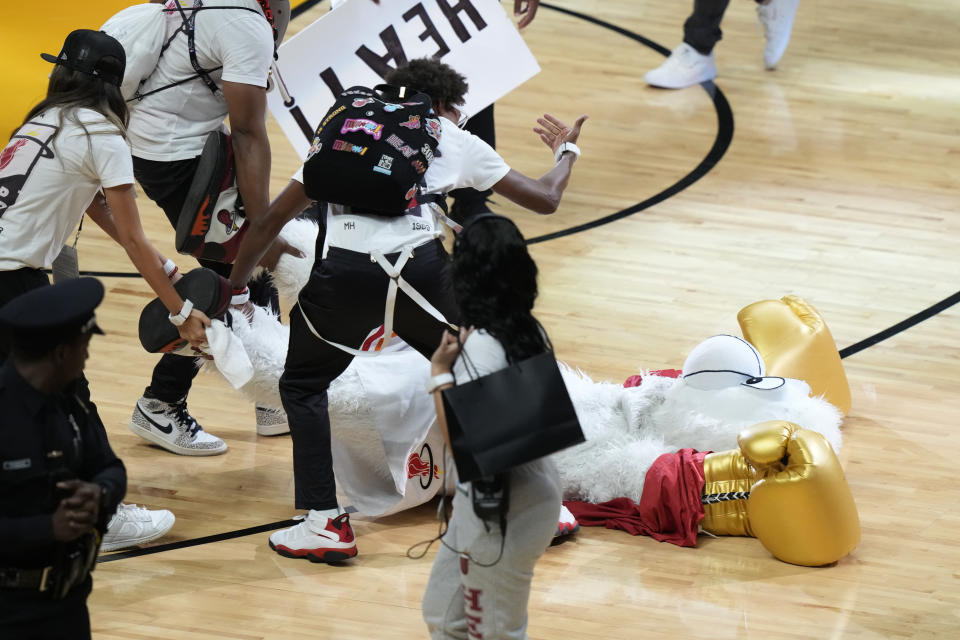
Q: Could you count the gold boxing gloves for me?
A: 2